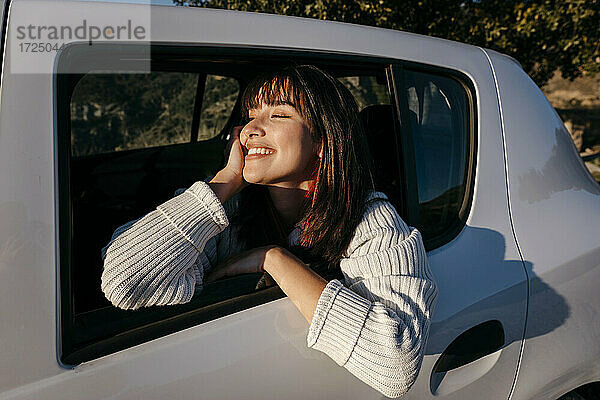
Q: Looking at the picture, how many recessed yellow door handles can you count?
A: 0